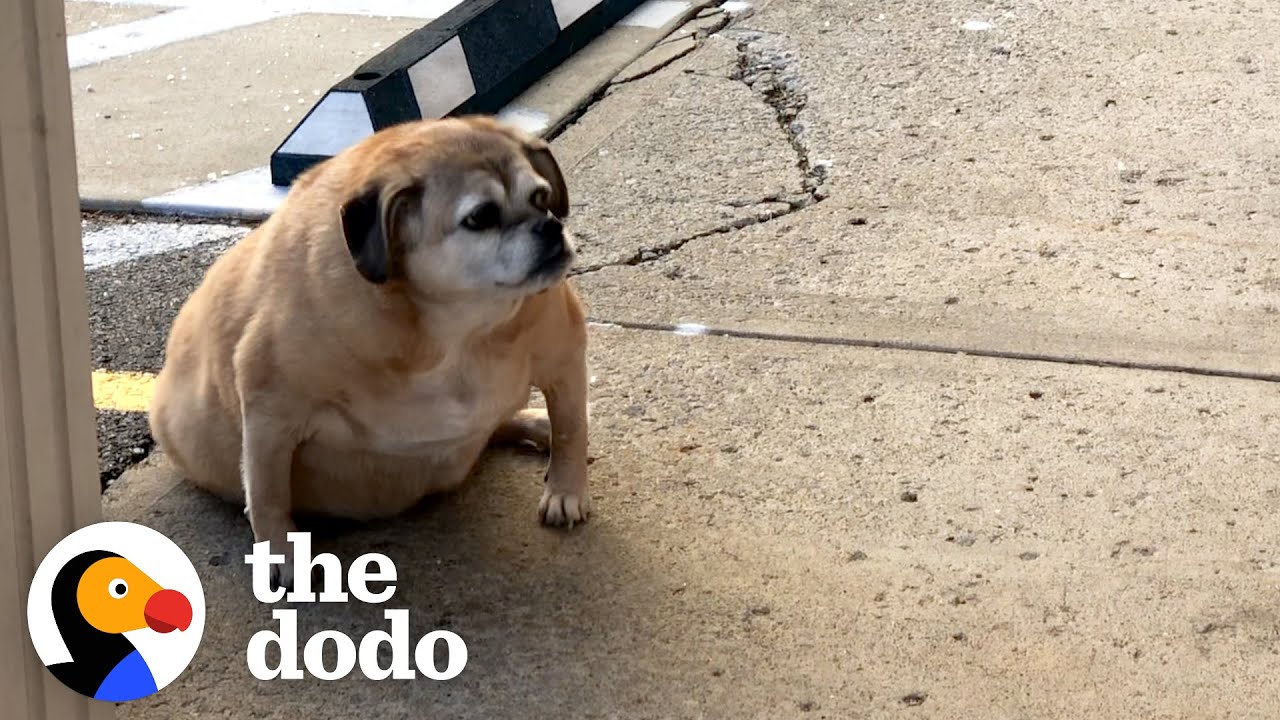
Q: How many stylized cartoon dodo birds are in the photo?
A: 1